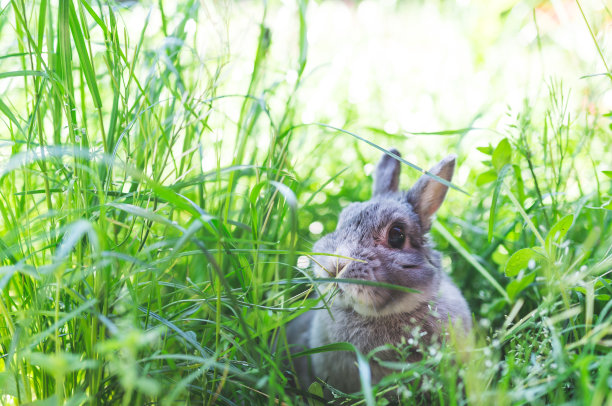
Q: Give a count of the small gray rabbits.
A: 1